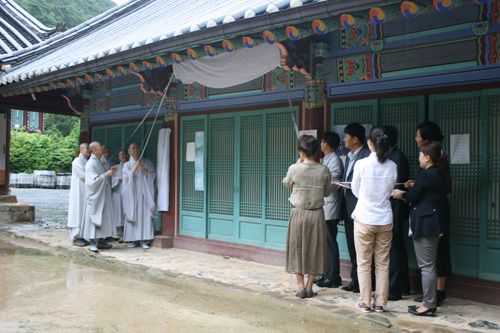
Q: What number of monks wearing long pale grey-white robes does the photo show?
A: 5